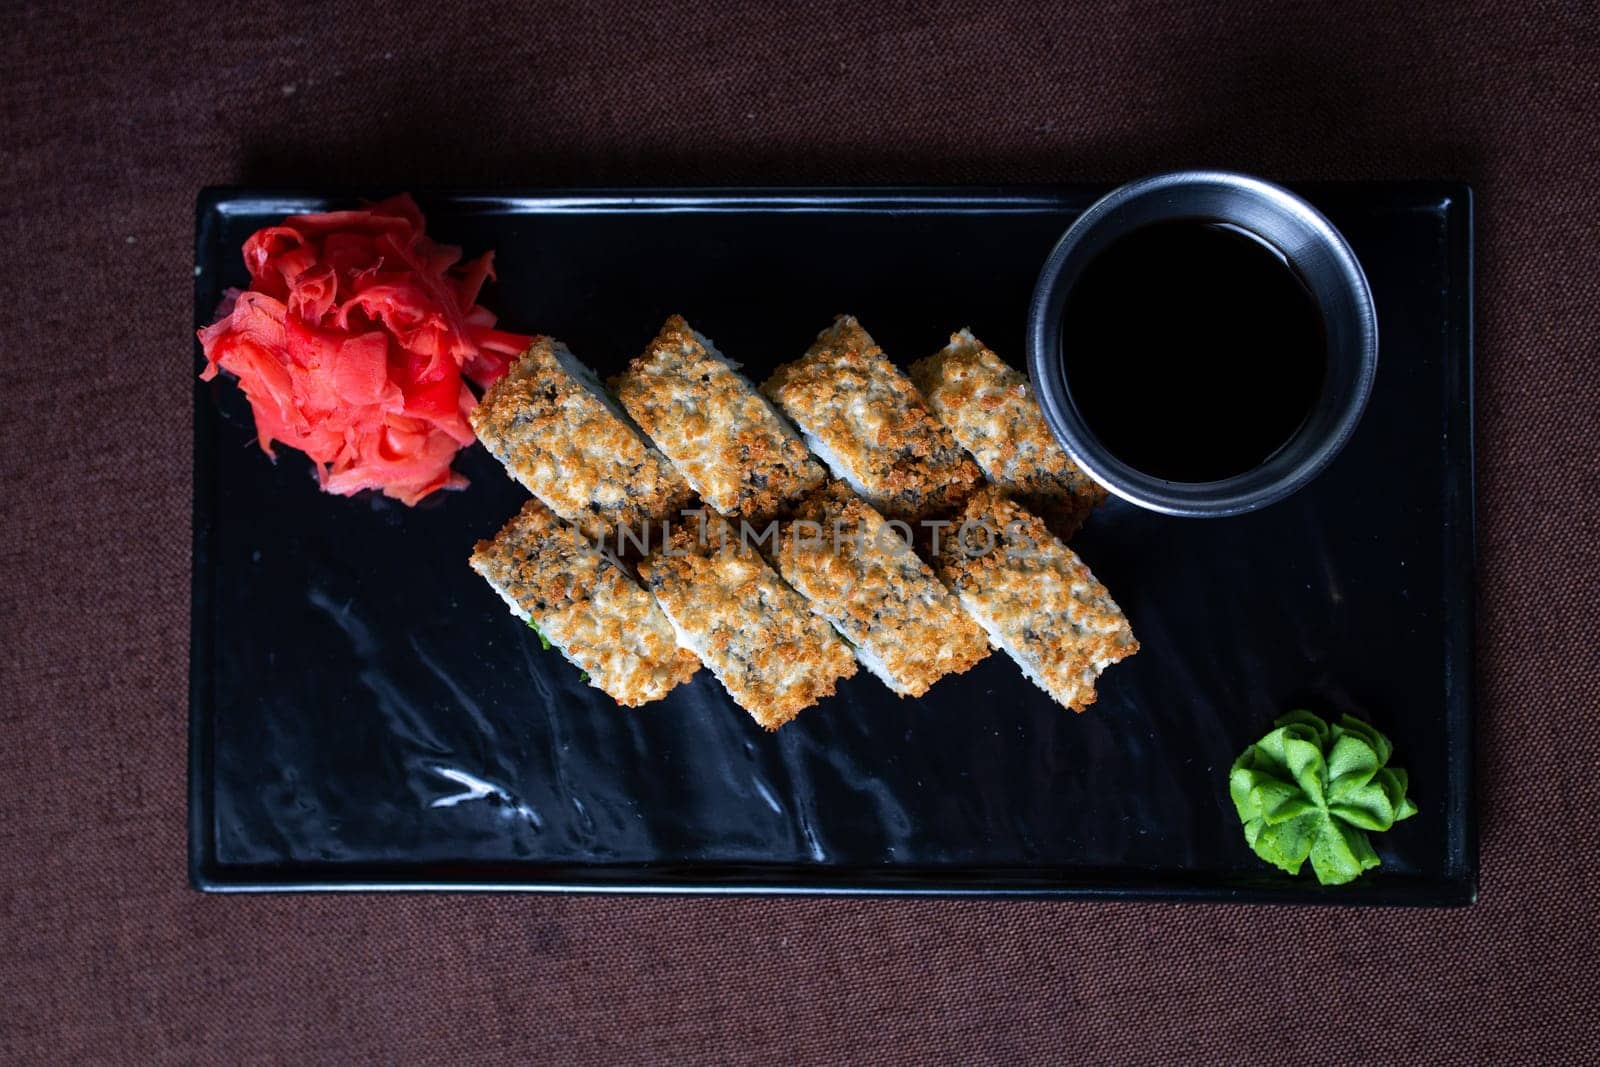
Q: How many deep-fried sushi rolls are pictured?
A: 8